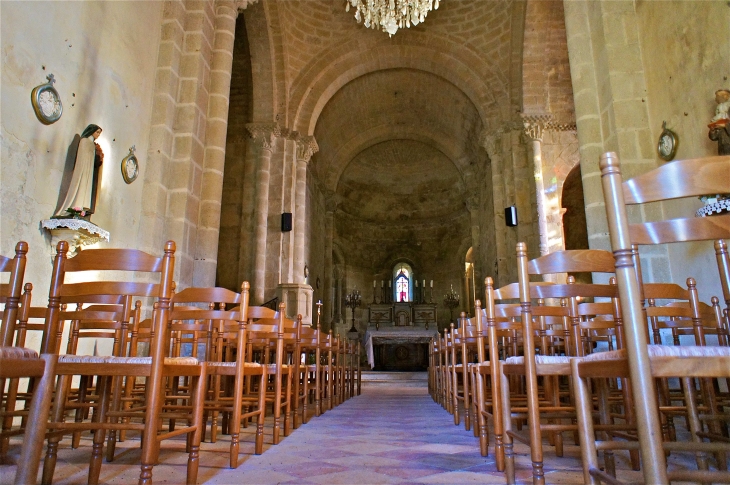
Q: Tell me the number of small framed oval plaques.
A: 3